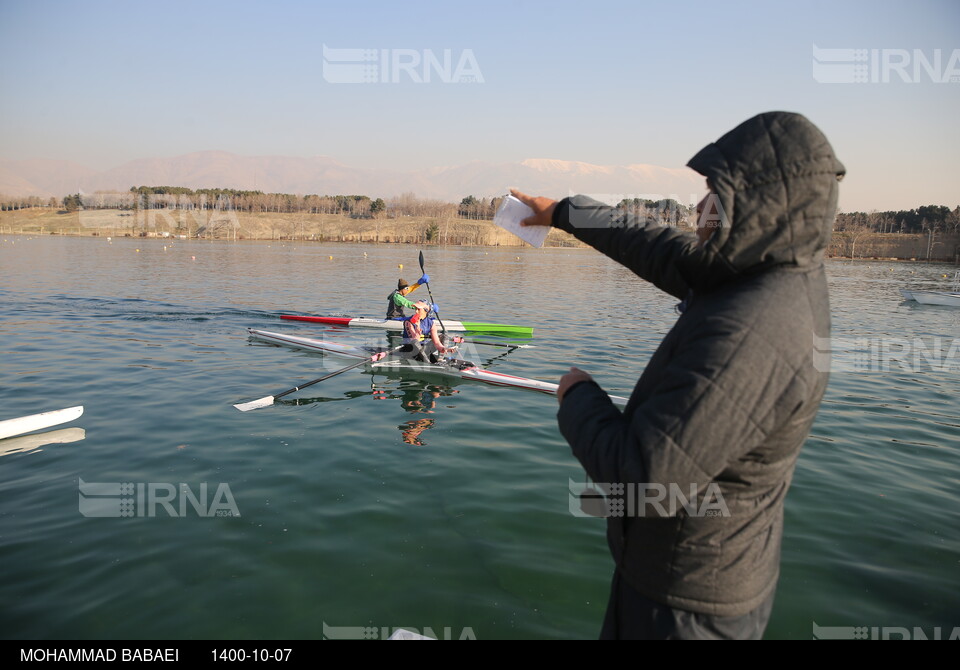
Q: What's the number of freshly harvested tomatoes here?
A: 0